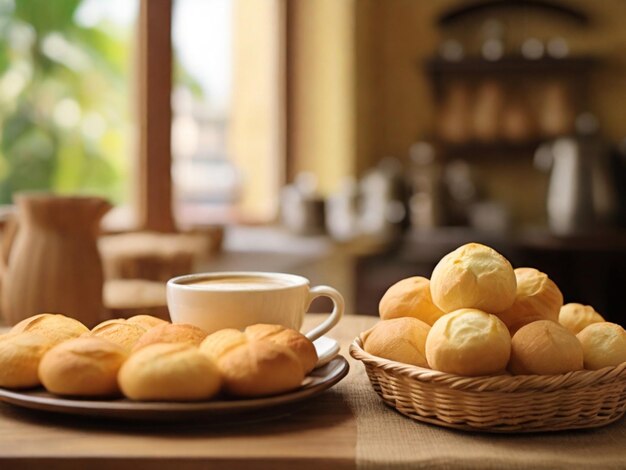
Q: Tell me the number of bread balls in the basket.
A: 8